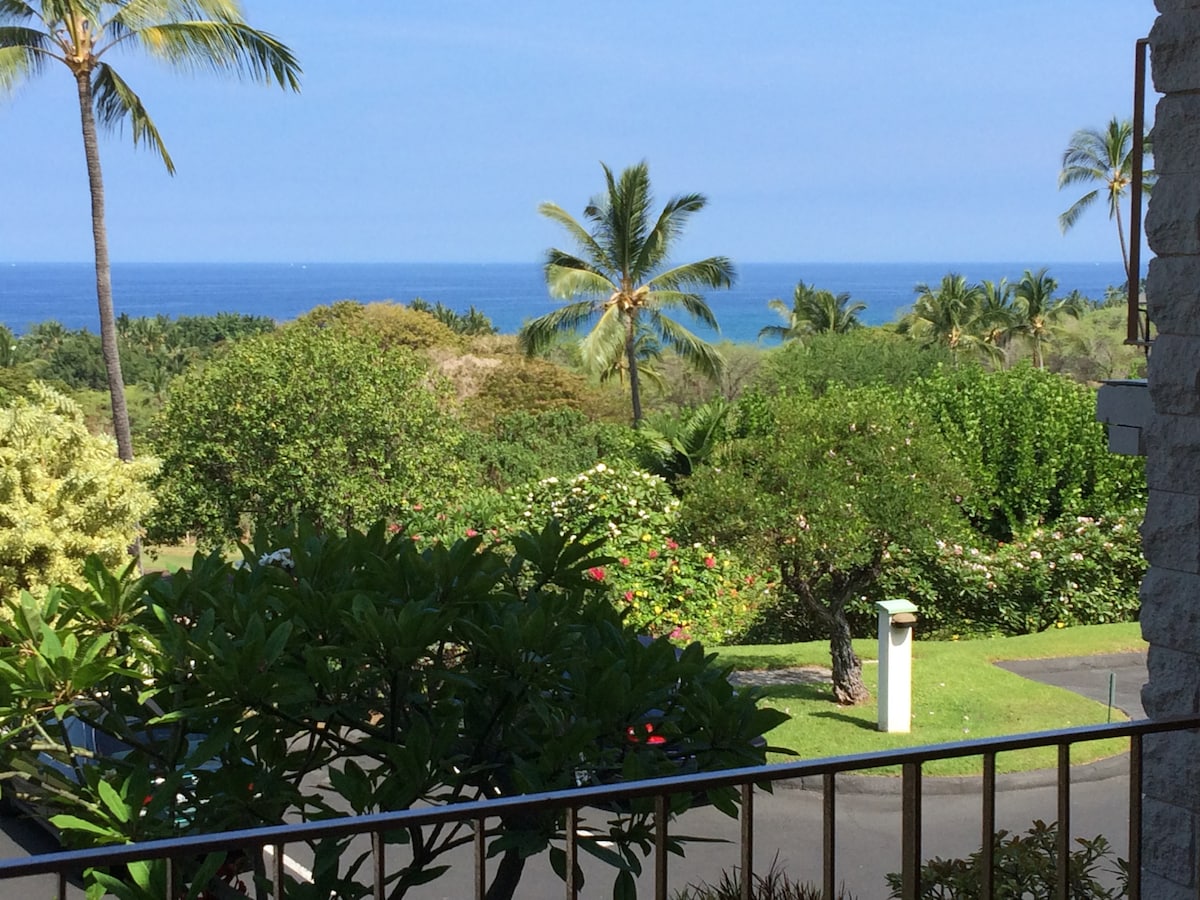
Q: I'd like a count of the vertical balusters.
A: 13